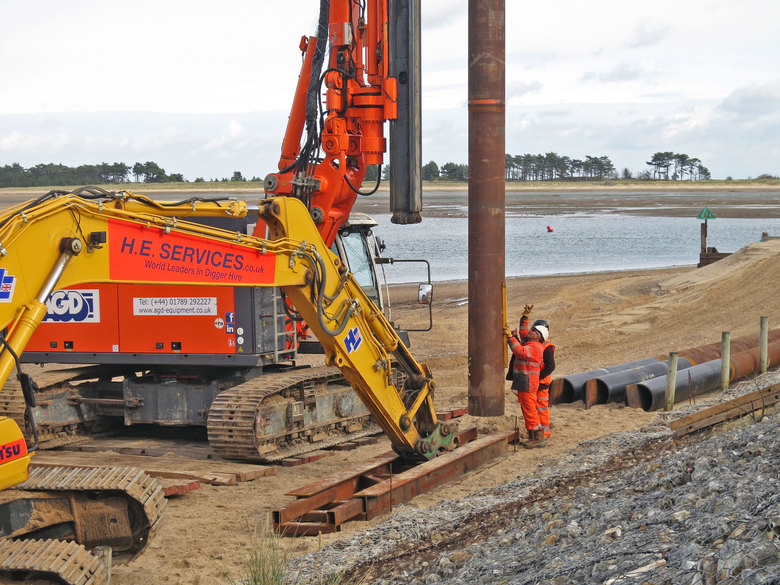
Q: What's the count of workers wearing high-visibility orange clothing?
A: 2